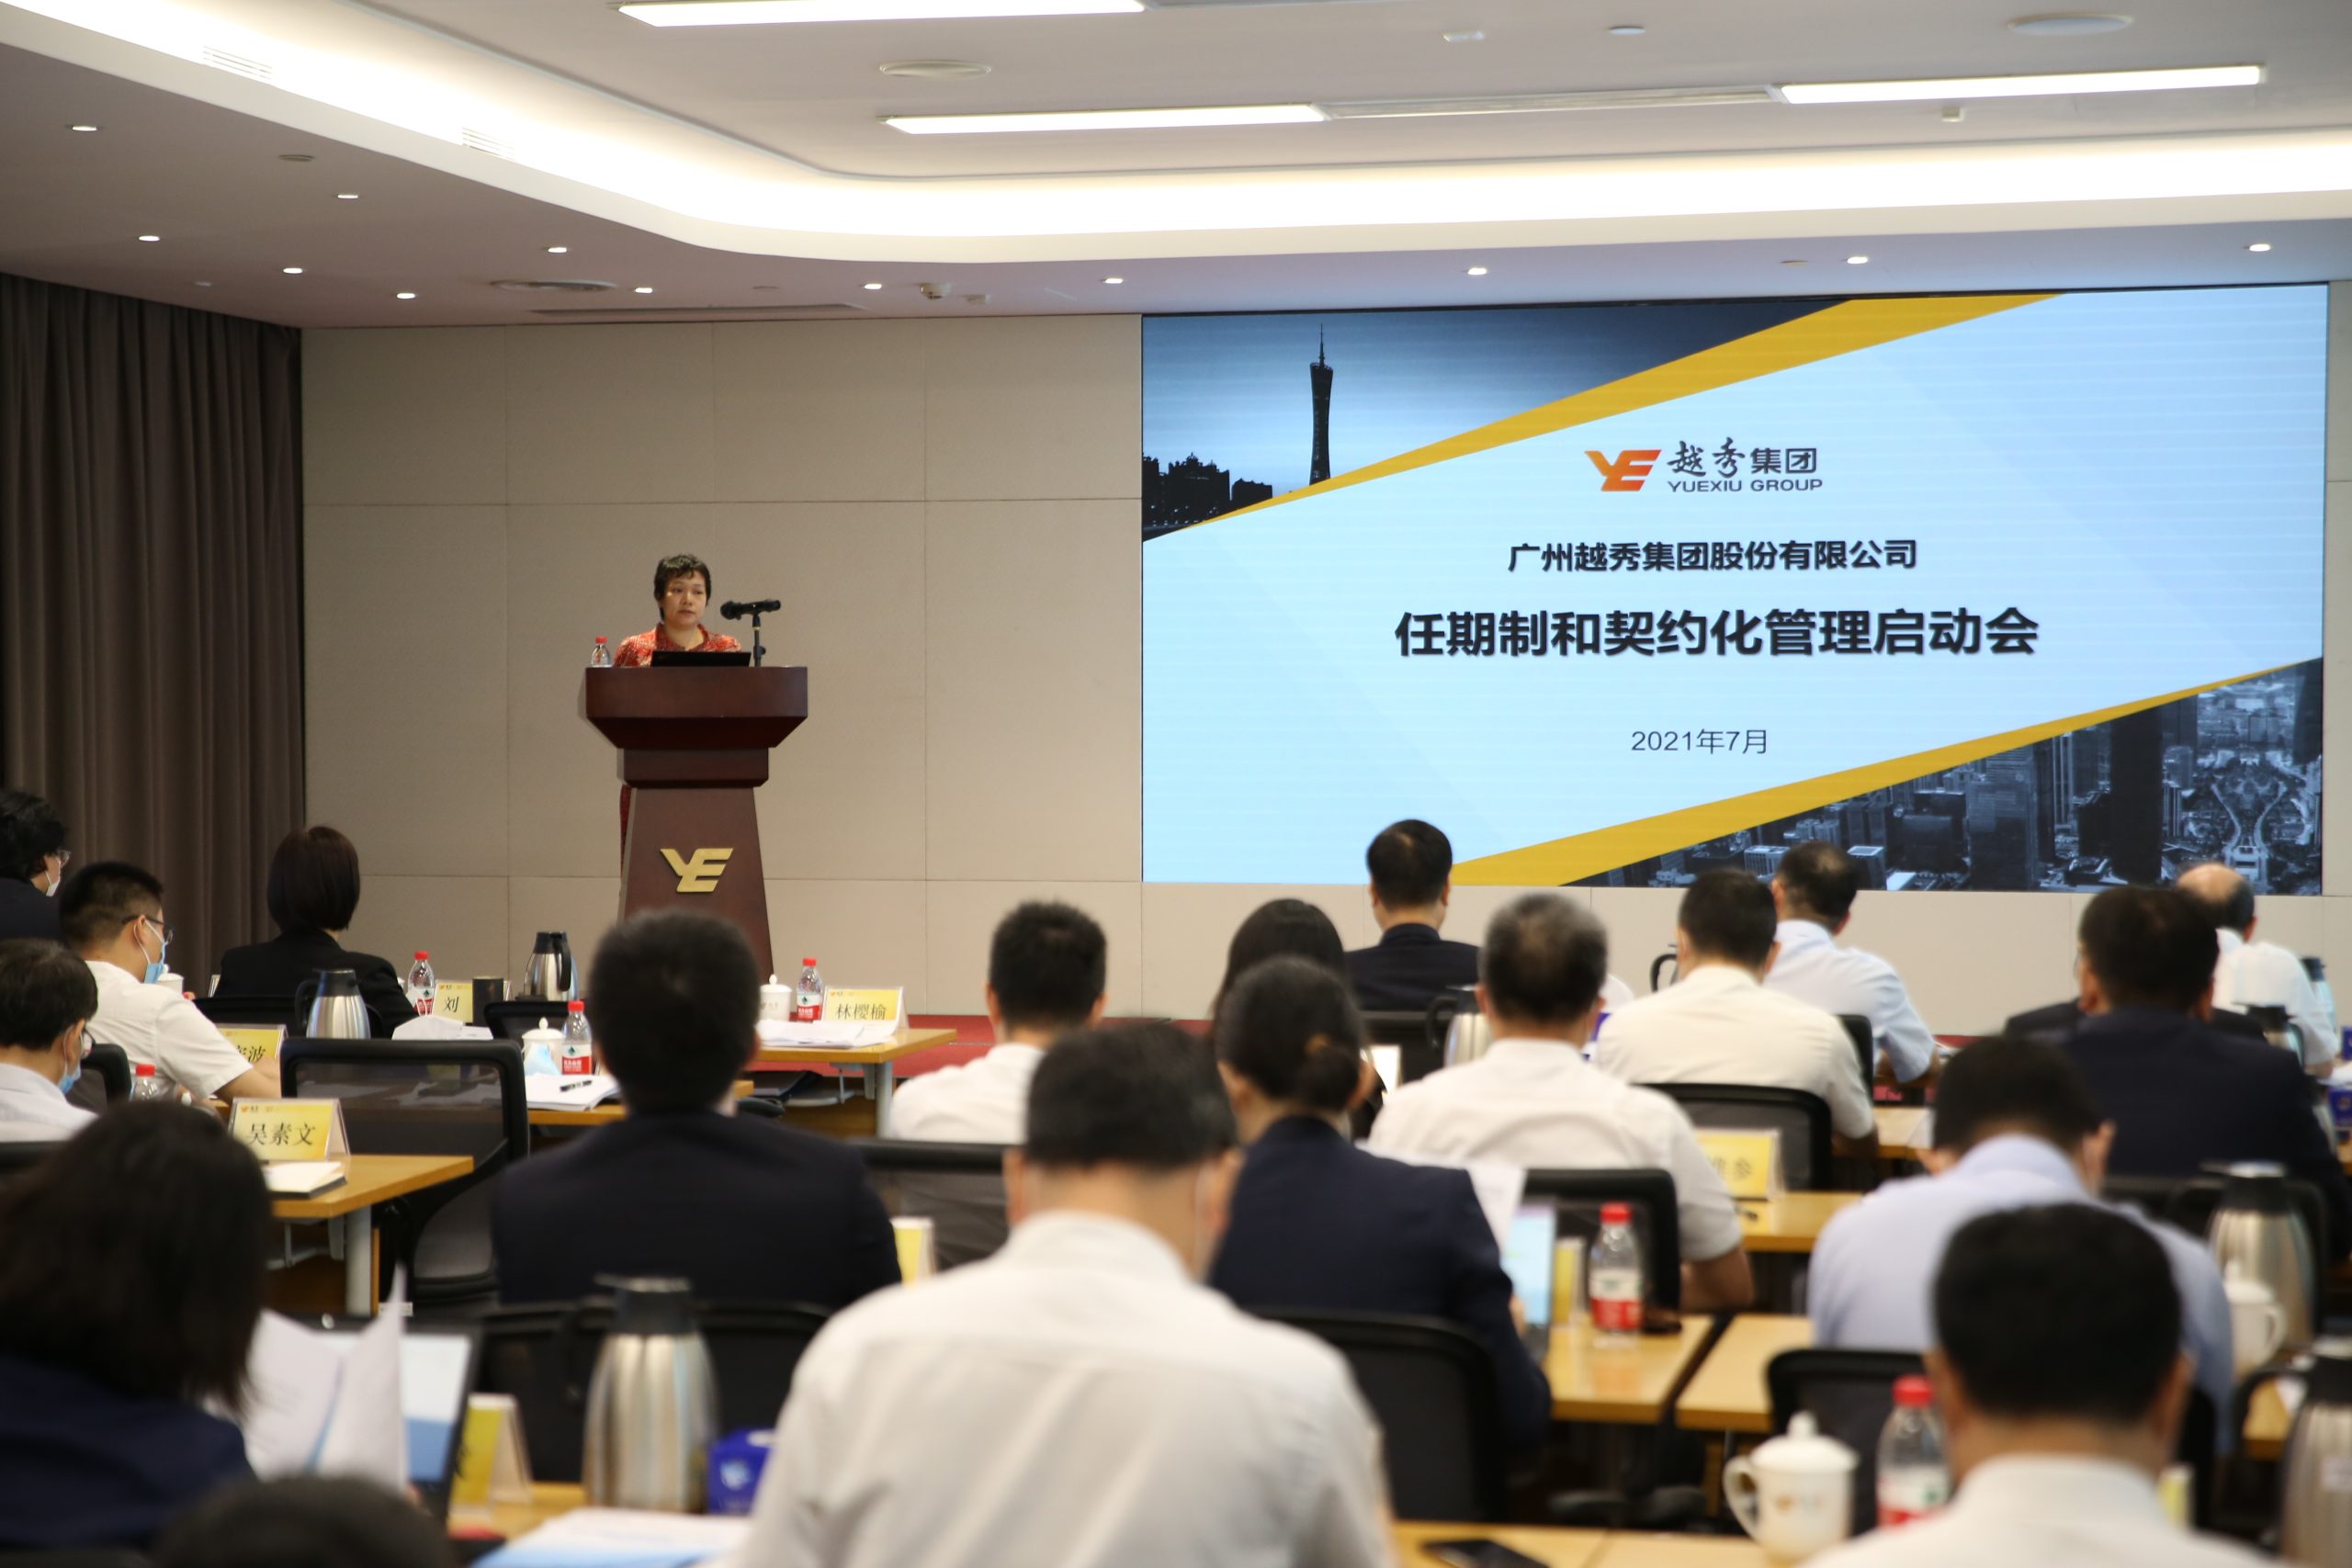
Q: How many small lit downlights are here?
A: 12